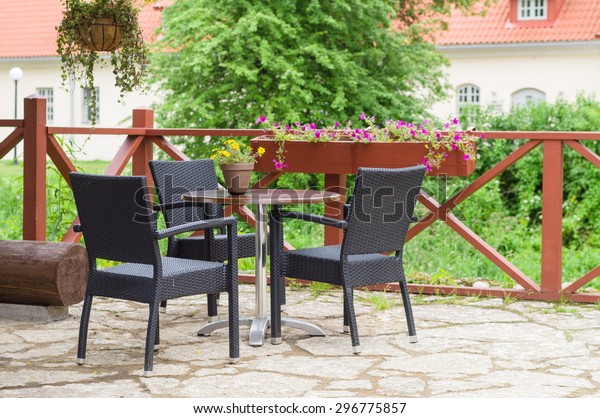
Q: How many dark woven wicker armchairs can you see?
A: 3